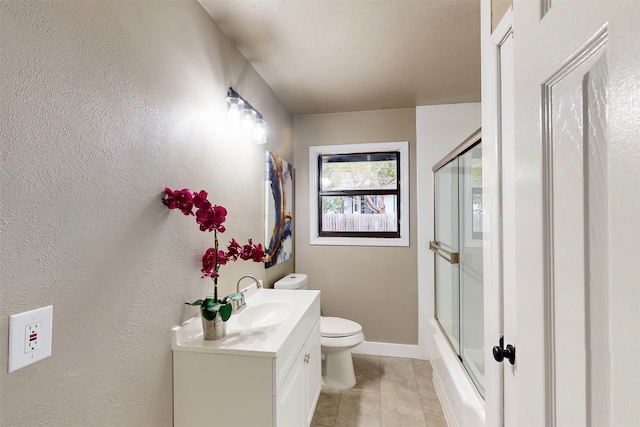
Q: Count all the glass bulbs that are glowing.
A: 3